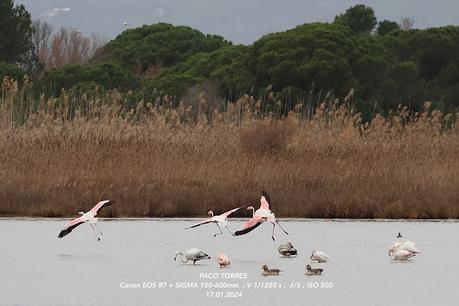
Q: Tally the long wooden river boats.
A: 0